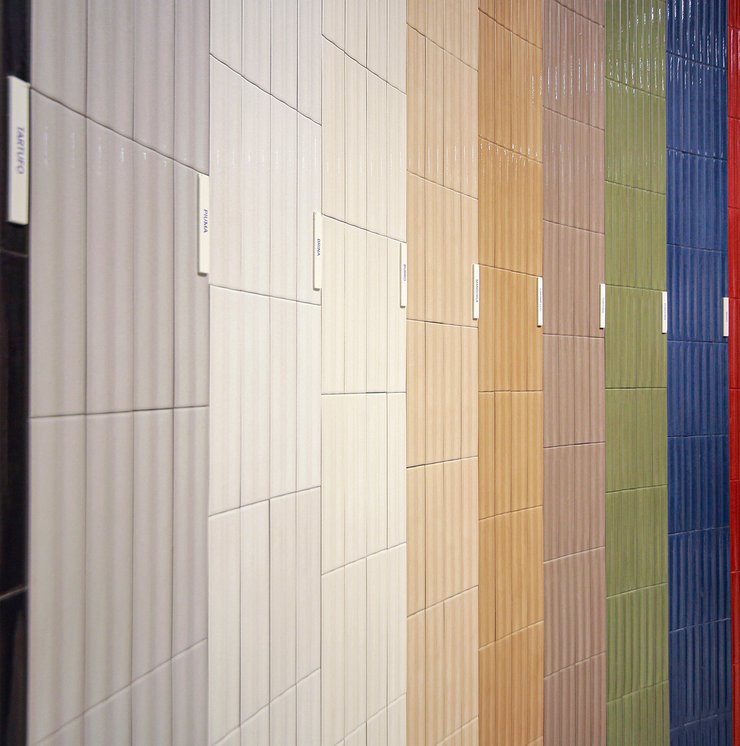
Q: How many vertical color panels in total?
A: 10